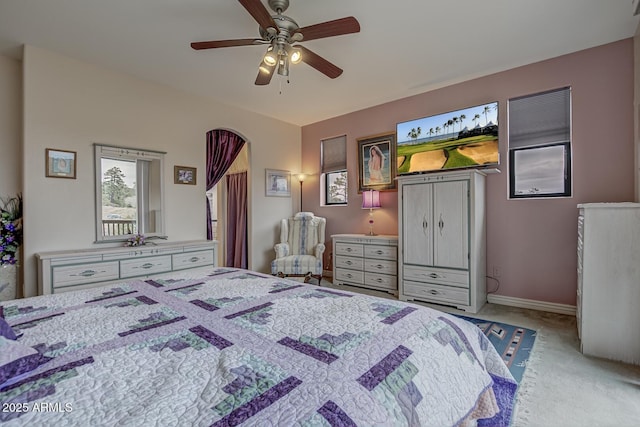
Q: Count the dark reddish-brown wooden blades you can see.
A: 5